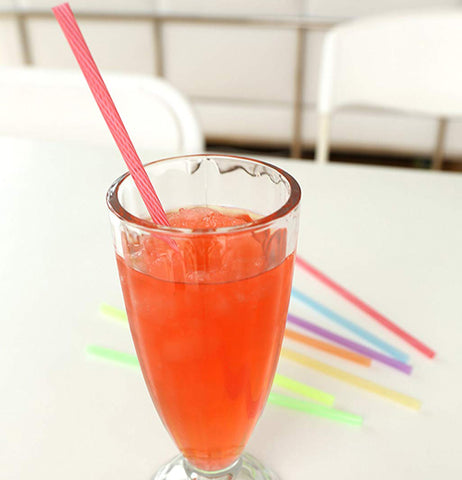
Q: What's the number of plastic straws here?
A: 8